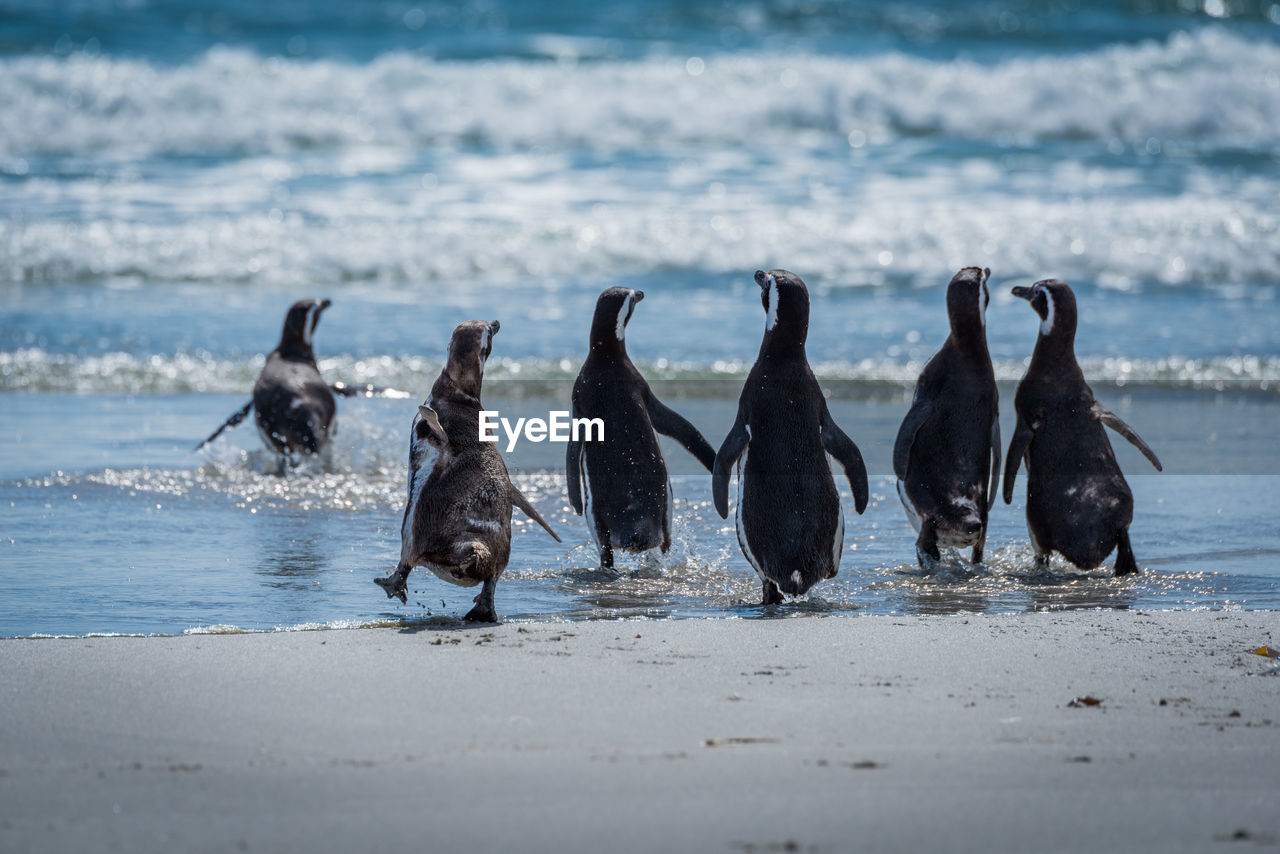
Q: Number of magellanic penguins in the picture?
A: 6